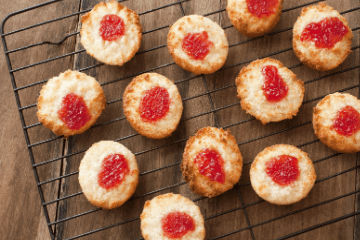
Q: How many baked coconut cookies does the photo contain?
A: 12